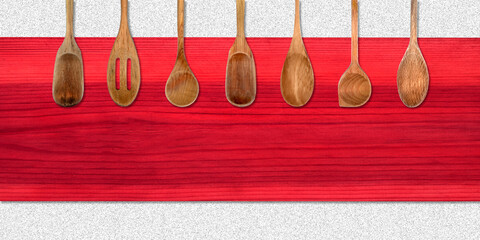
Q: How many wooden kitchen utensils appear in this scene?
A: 7